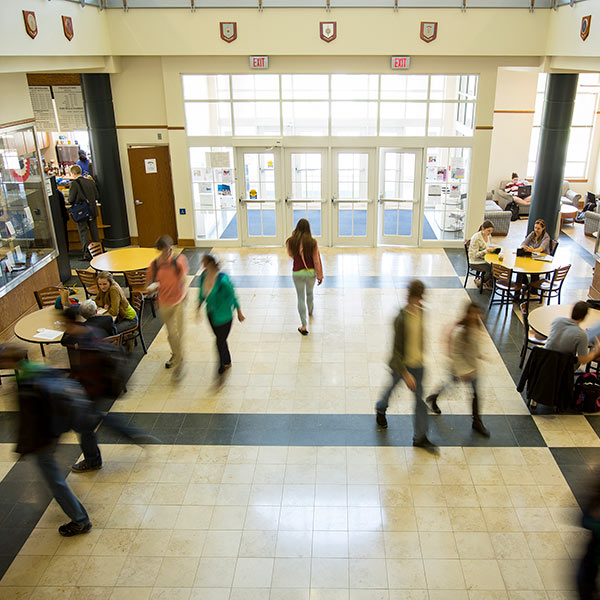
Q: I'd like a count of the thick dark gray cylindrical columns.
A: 2